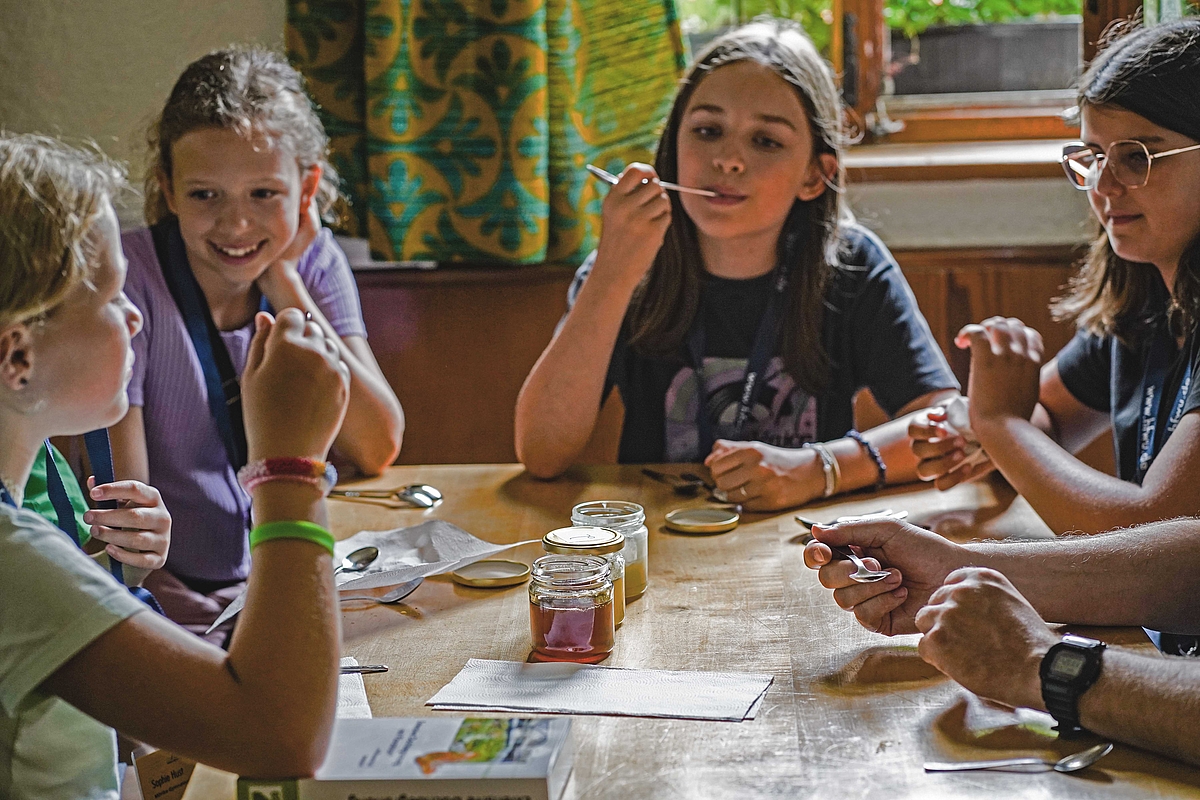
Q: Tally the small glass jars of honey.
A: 3